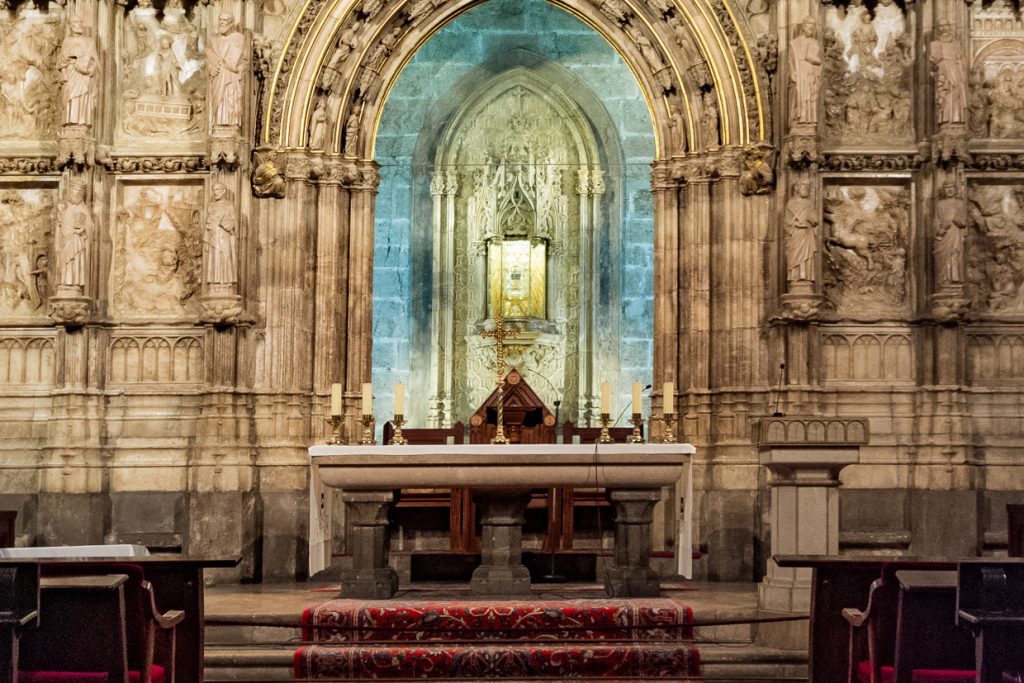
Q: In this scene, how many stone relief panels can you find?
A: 8